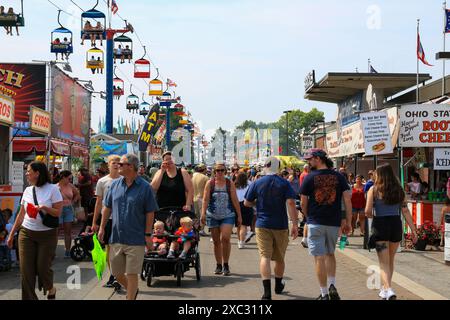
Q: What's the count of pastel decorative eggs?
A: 0